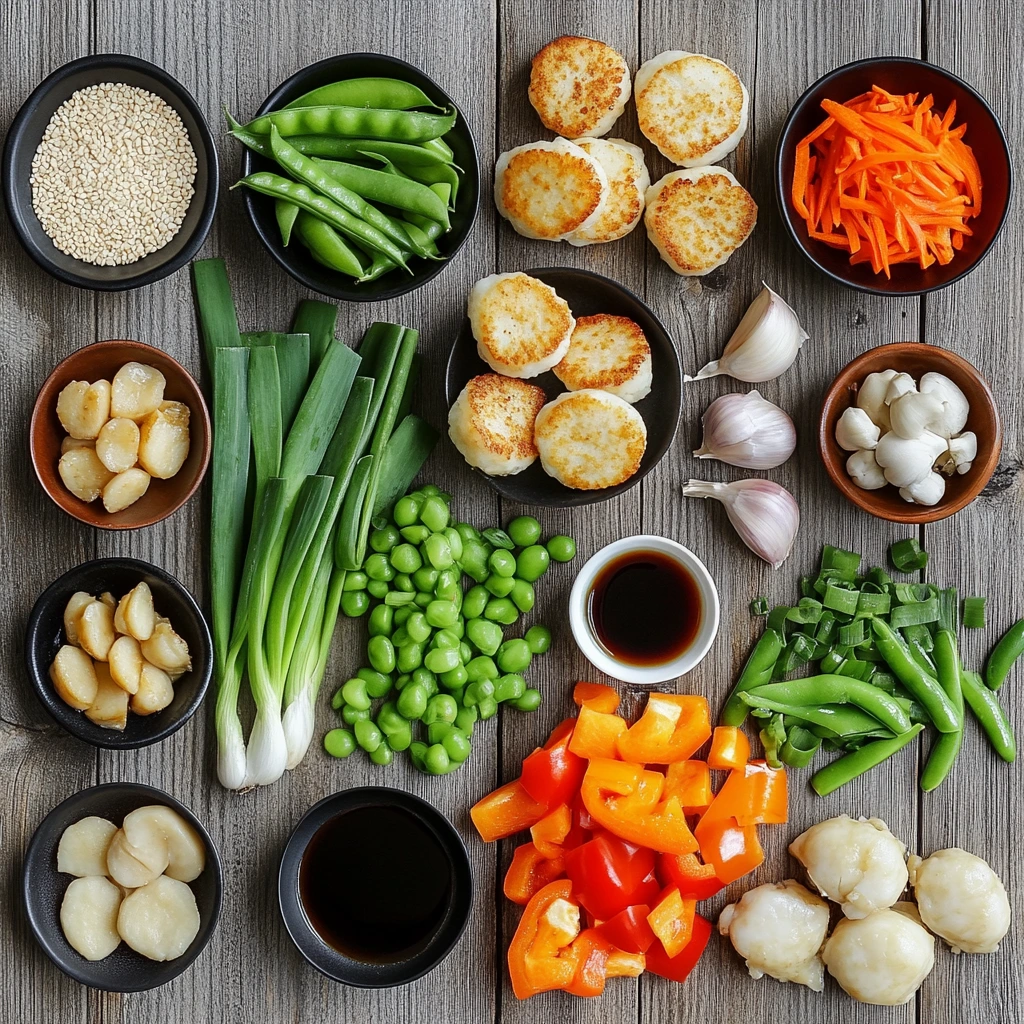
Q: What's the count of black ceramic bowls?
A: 7